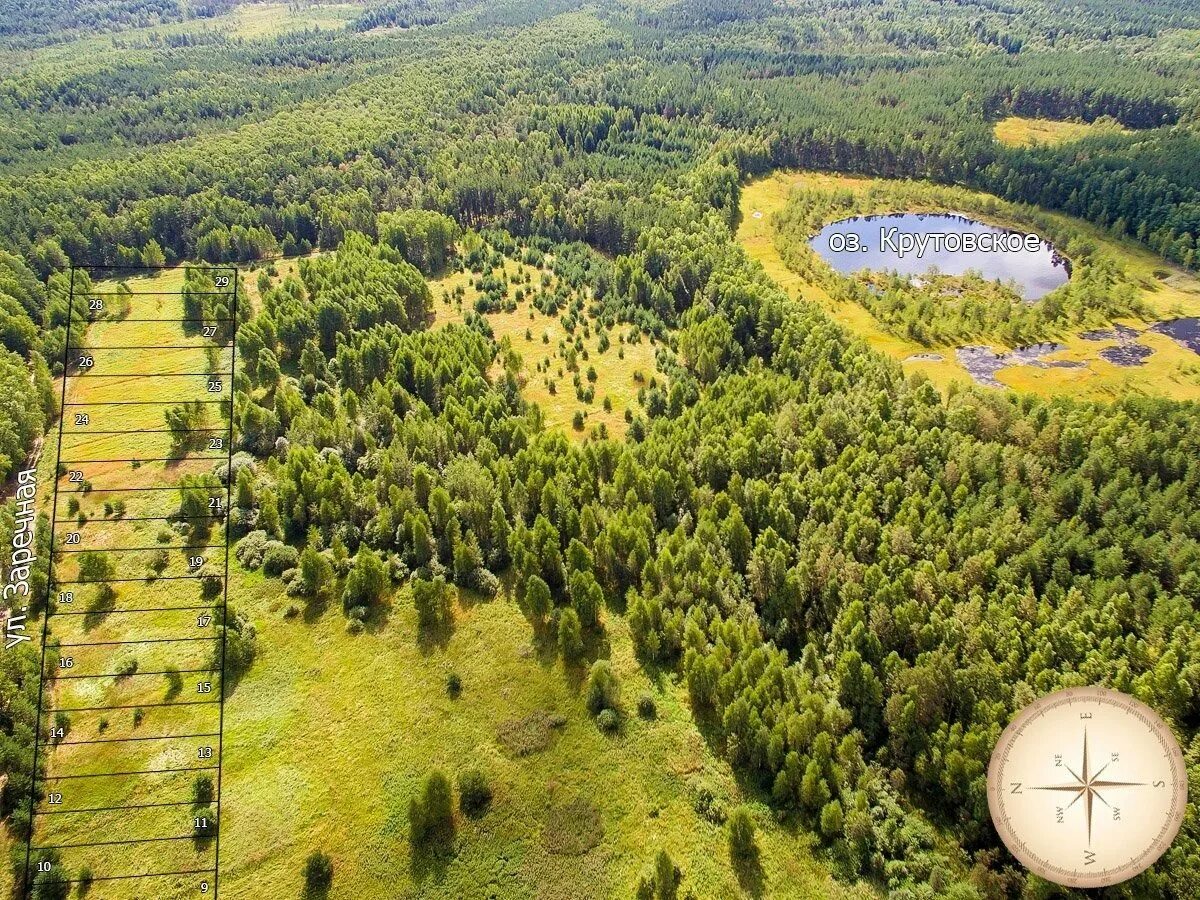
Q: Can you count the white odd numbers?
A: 11